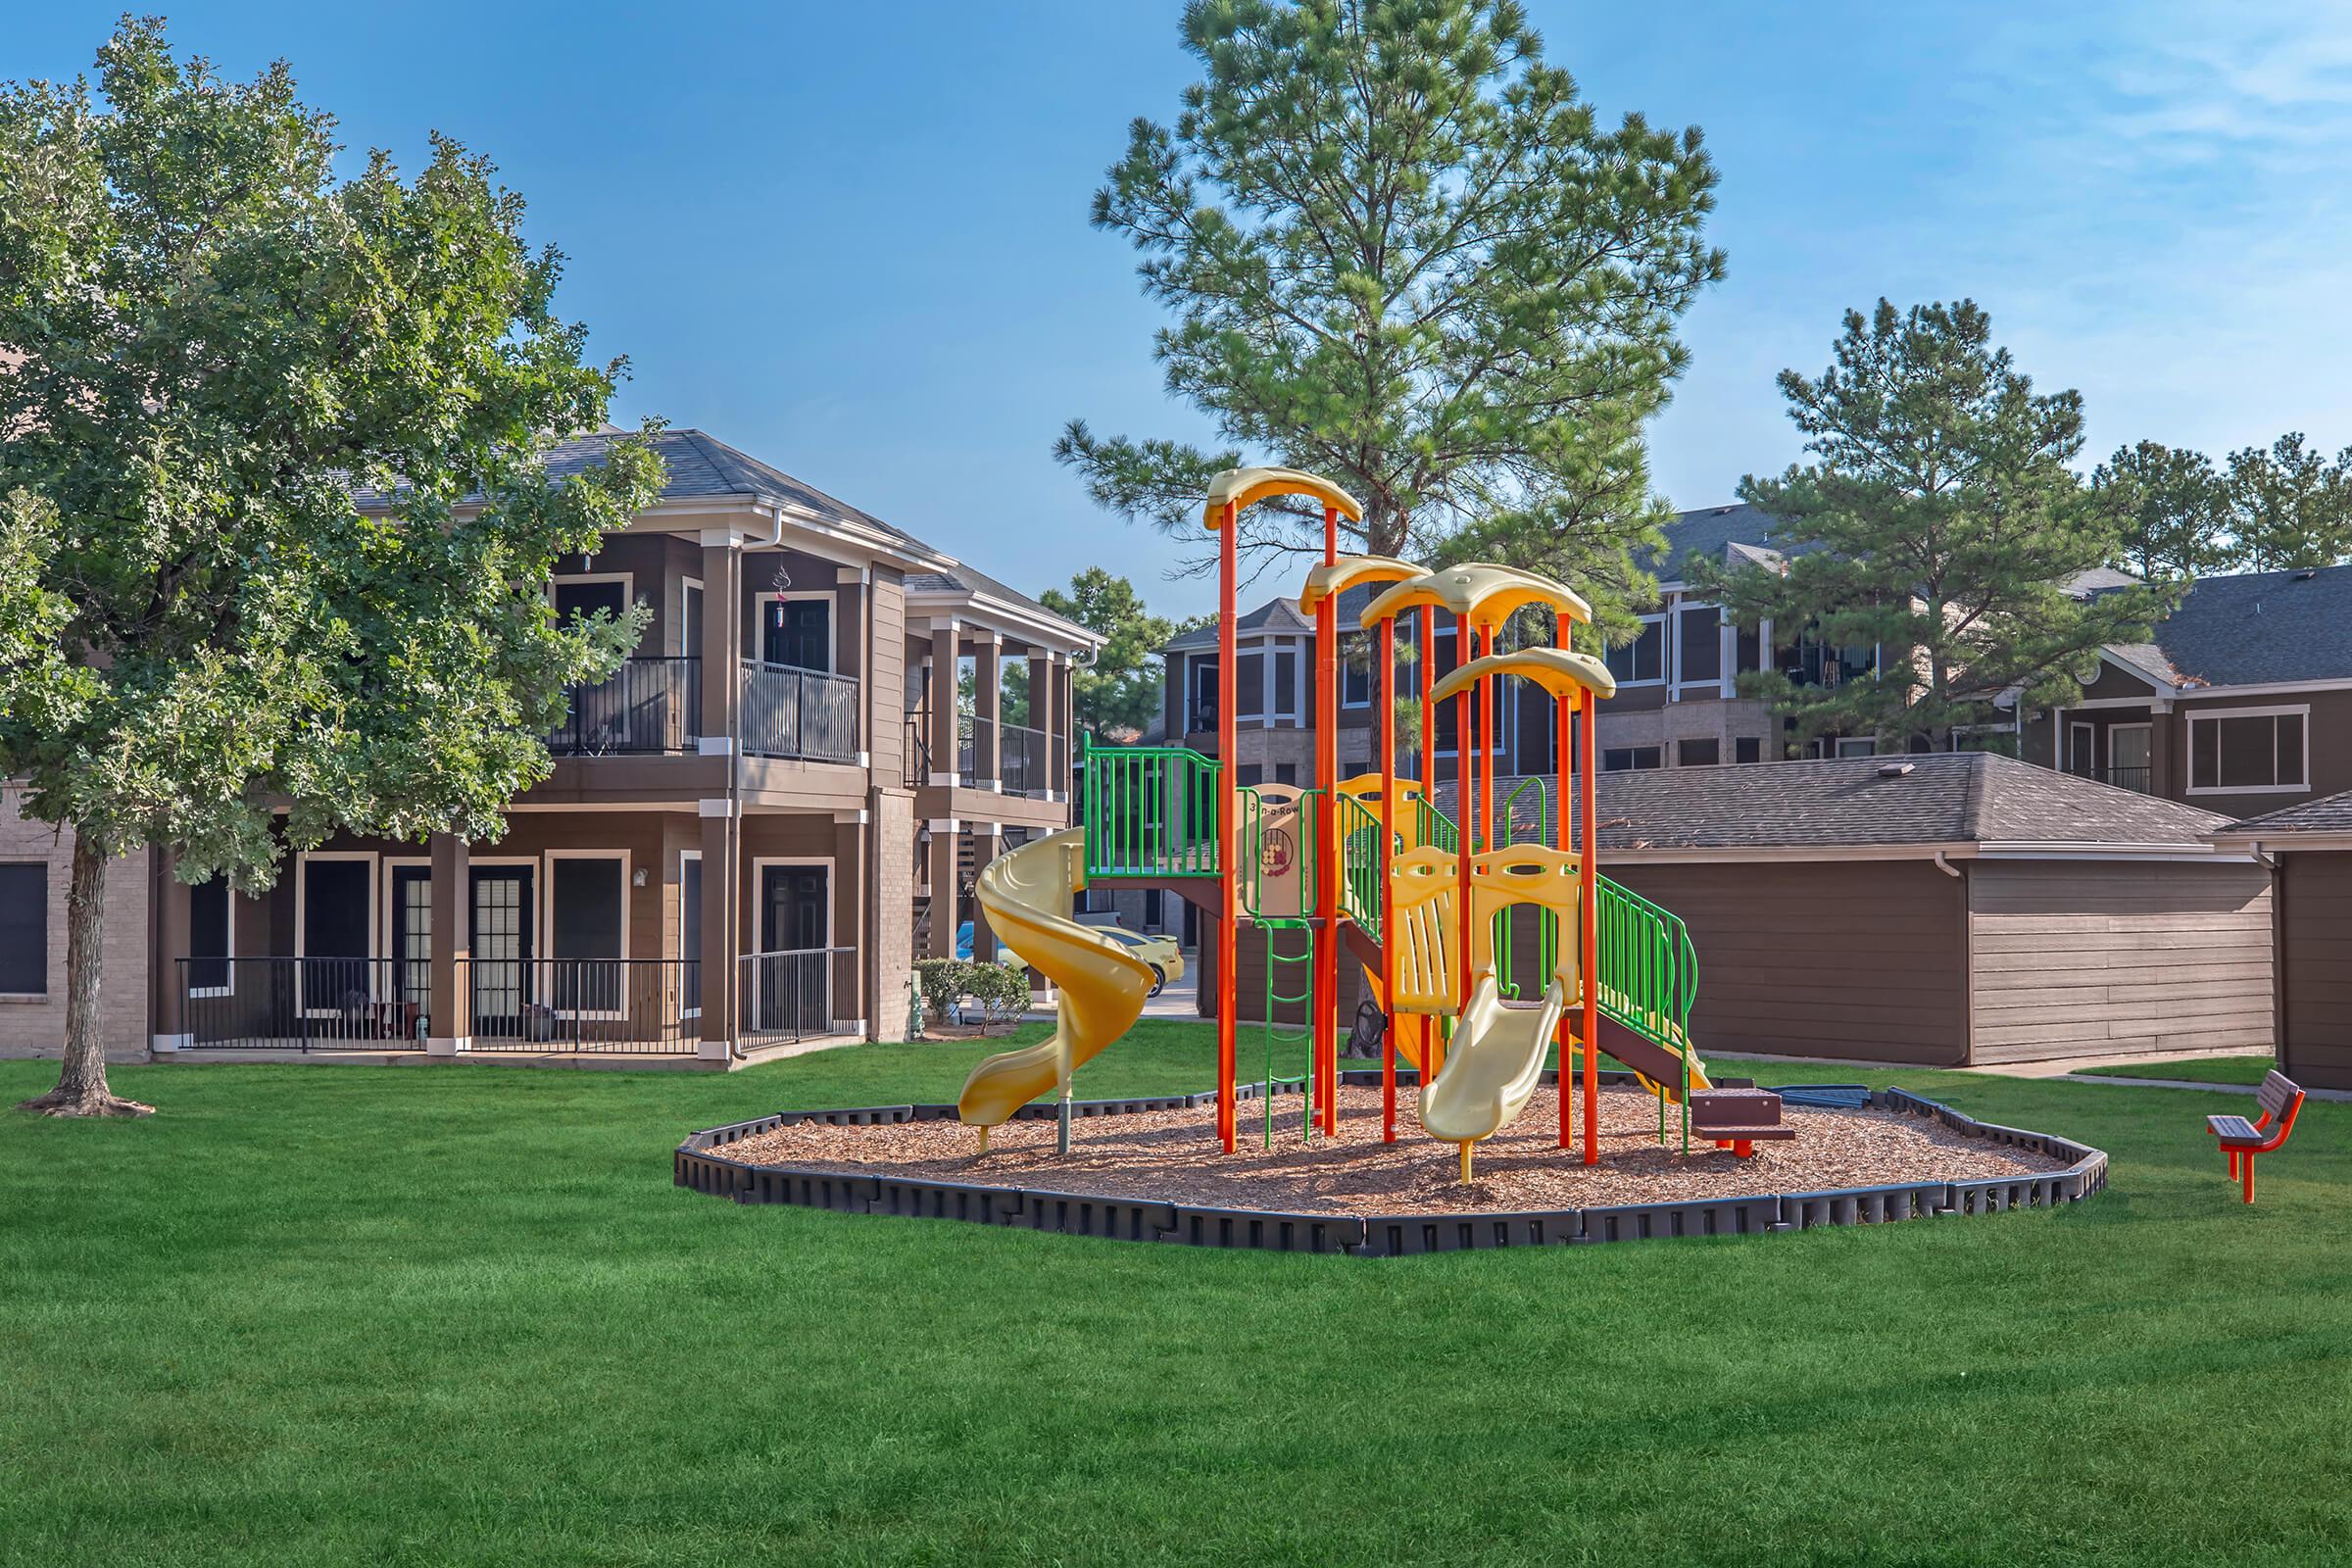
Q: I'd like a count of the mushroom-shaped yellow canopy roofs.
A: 4